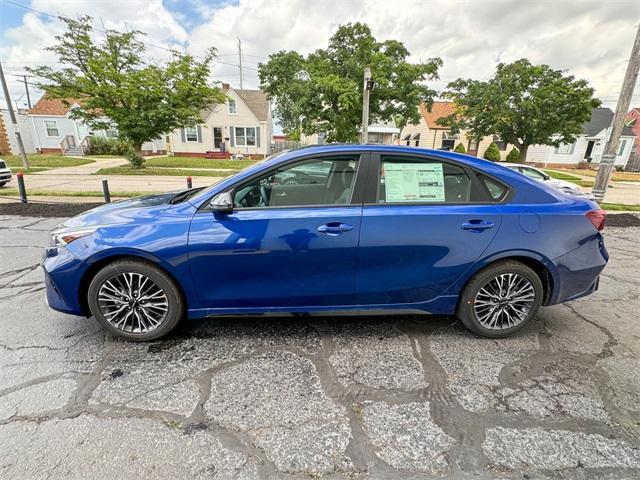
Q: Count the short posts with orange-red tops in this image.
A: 2